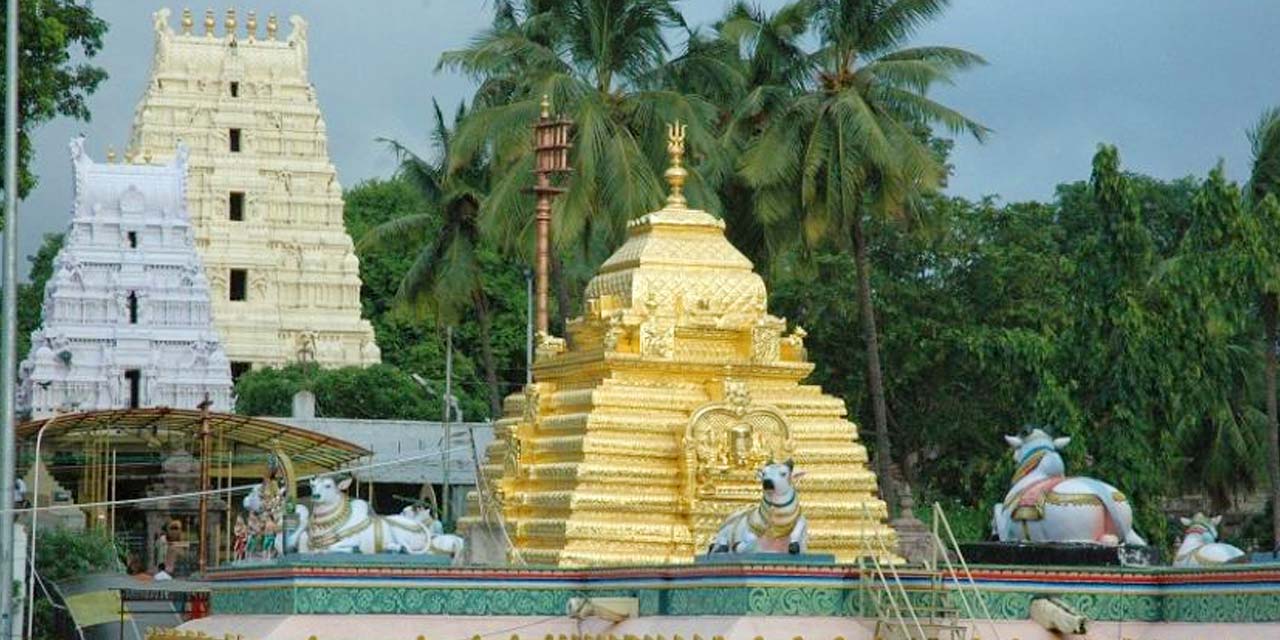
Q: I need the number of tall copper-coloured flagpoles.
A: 1